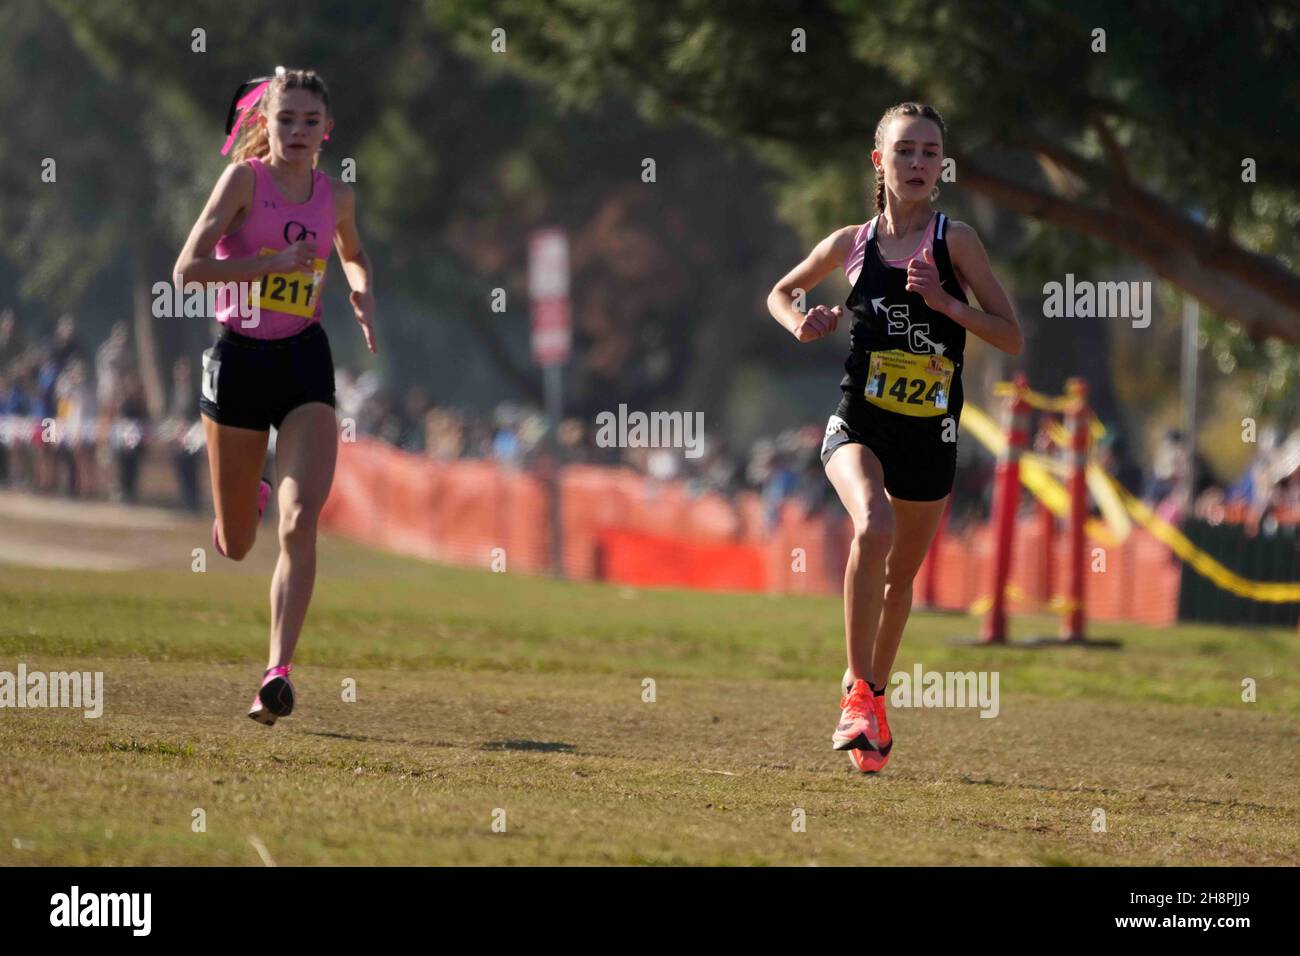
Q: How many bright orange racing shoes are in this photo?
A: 2